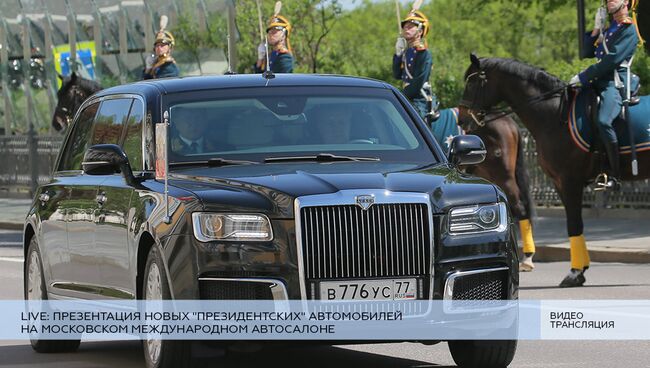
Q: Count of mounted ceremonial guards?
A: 4